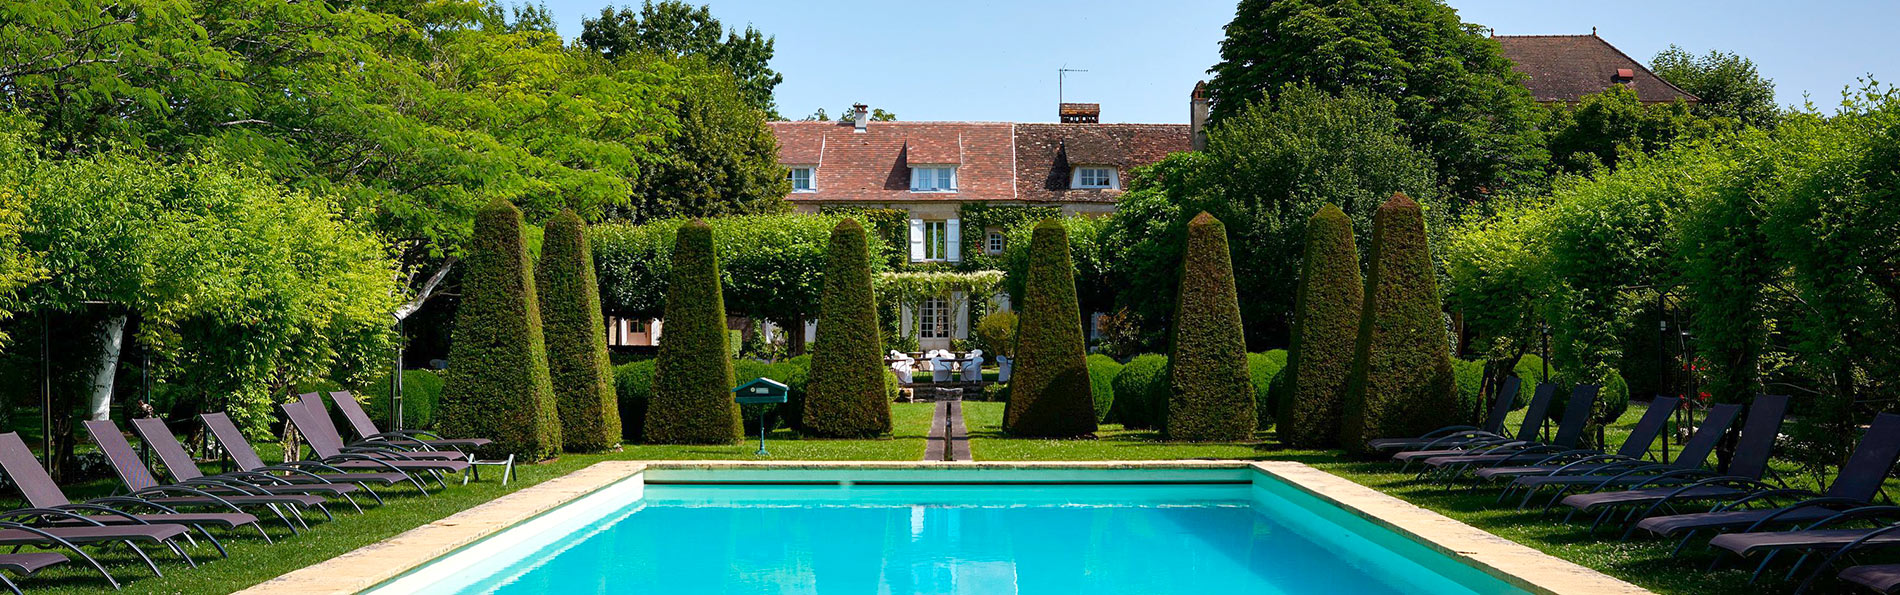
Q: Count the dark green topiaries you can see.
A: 8